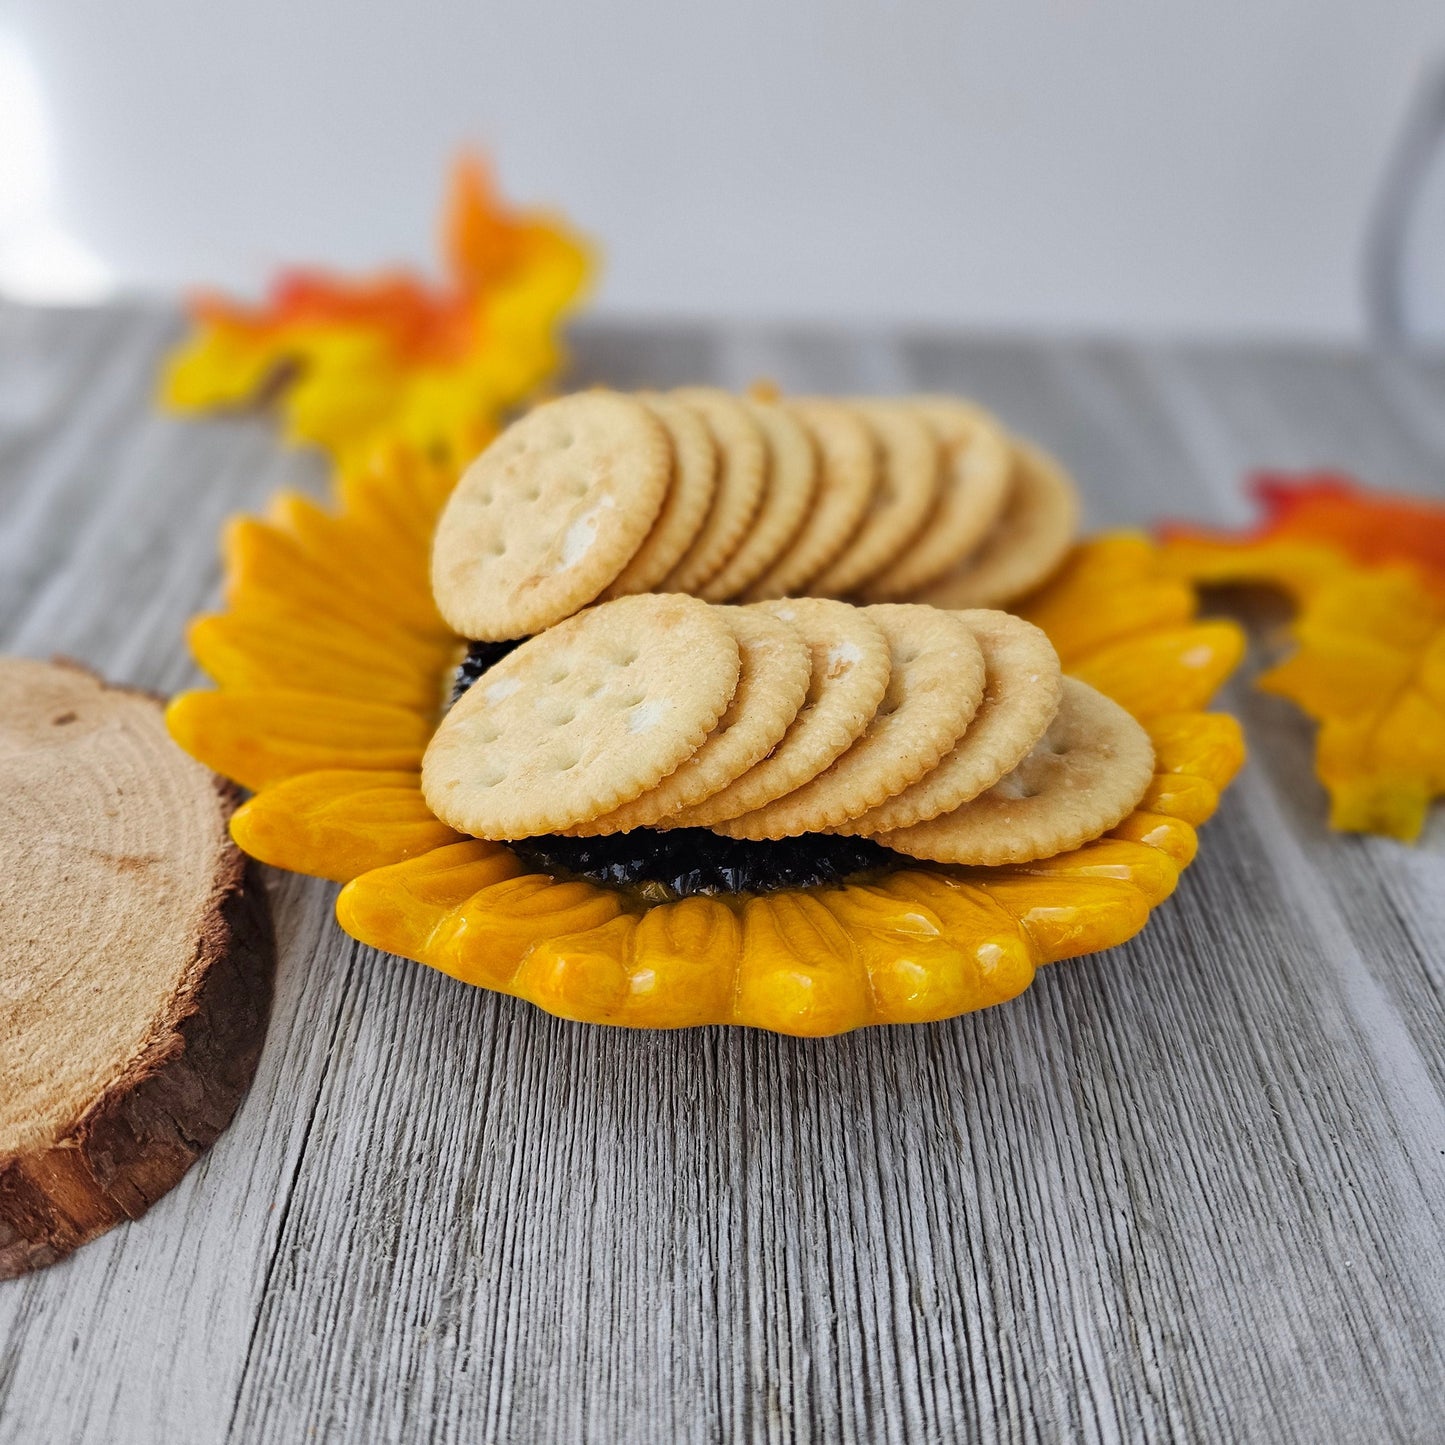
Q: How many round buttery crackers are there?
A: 14